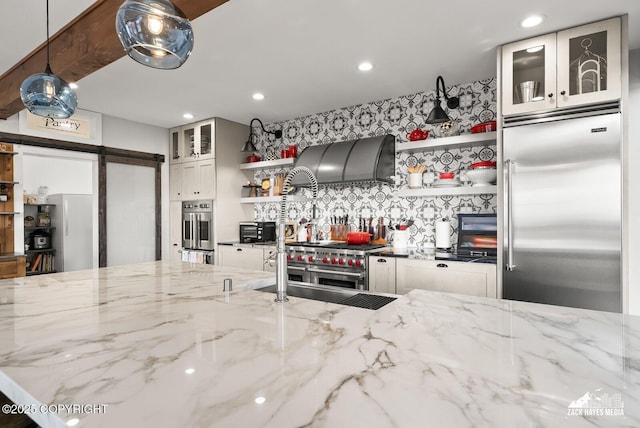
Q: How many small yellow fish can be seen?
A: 0